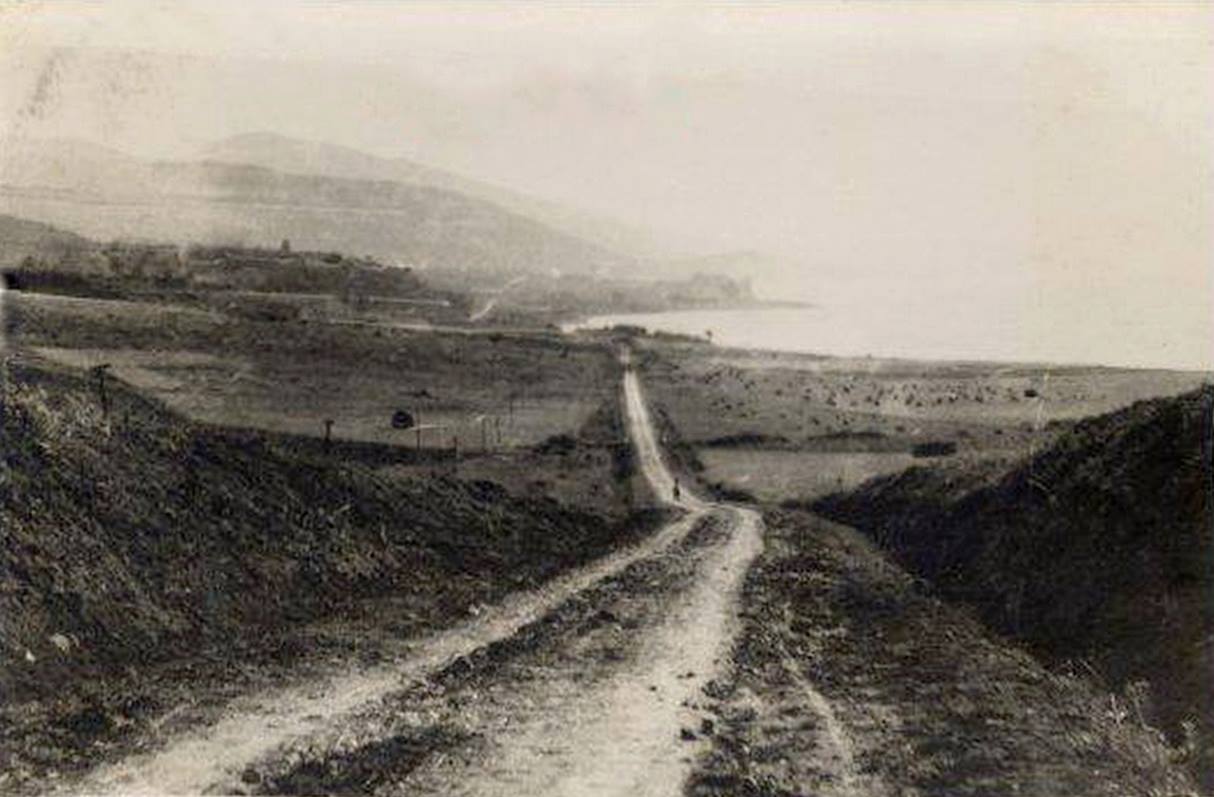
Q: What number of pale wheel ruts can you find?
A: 2